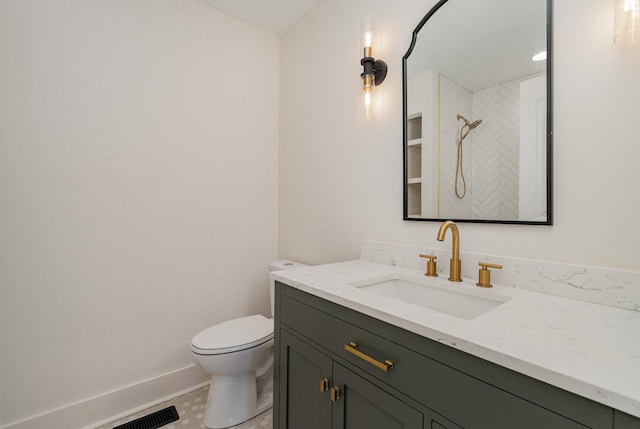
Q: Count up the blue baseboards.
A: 0